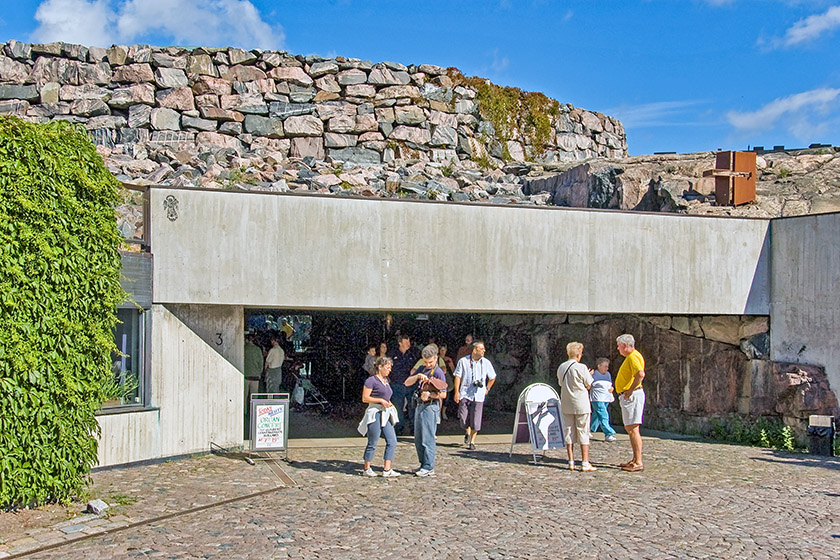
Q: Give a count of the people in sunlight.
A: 6